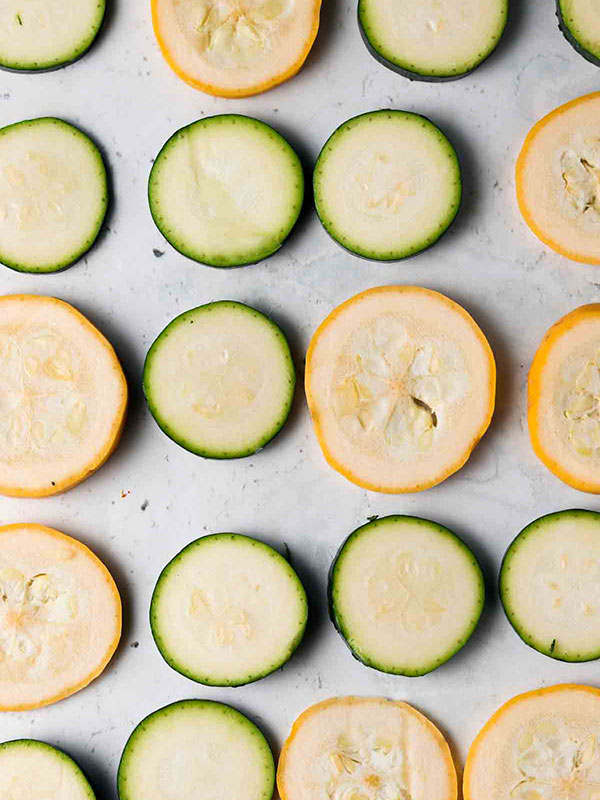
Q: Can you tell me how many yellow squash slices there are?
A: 8